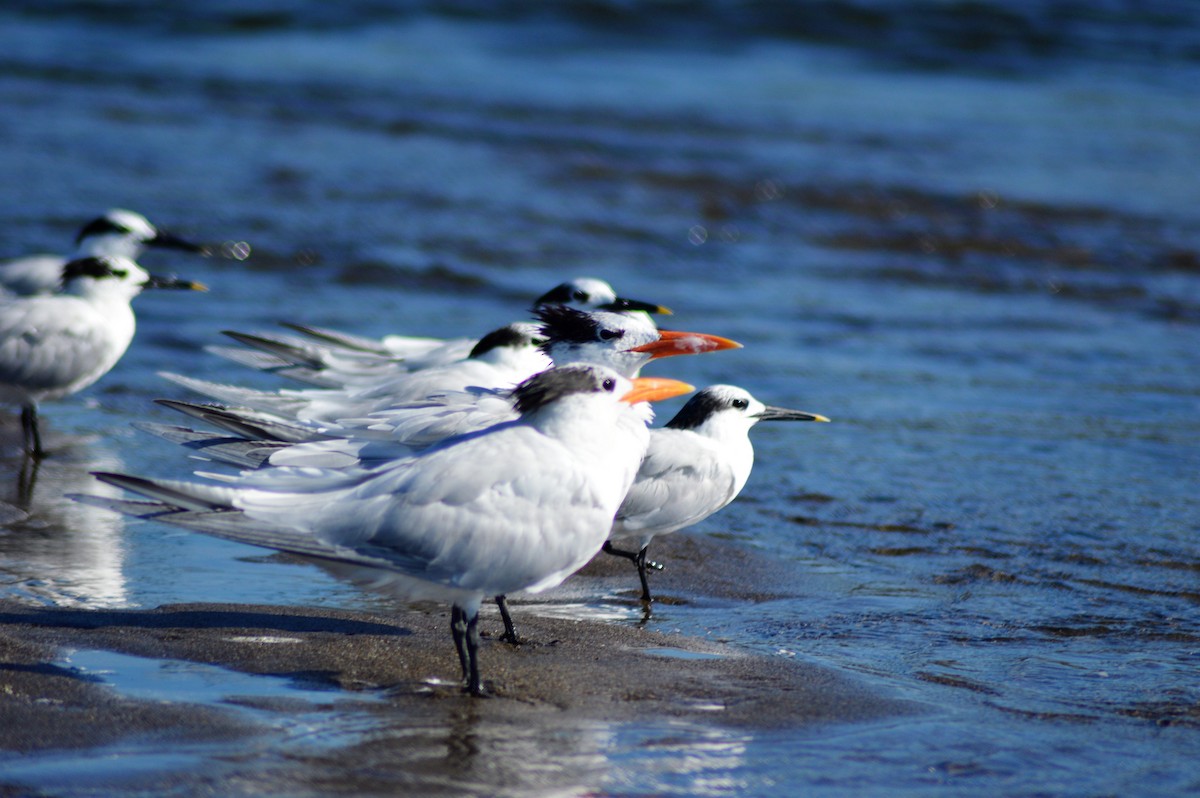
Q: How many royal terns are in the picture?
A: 2